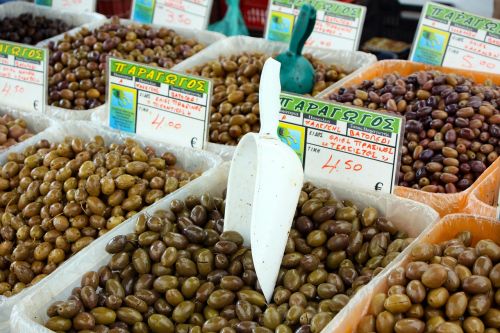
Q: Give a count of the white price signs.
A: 7